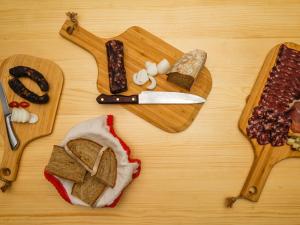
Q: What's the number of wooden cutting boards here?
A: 3